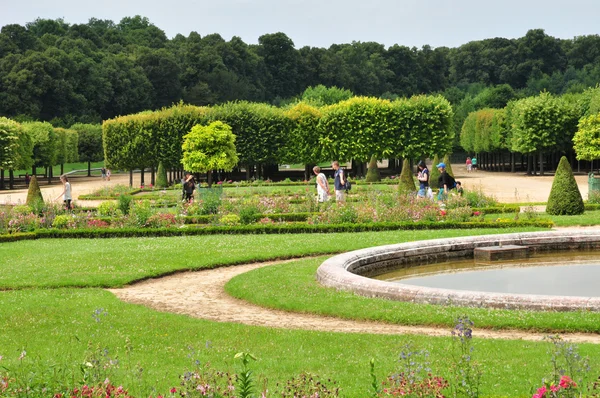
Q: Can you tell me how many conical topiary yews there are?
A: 7